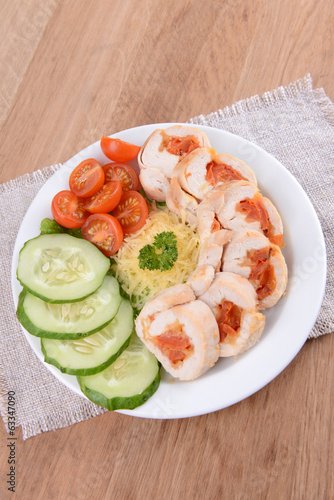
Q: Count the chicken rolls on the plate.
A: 6